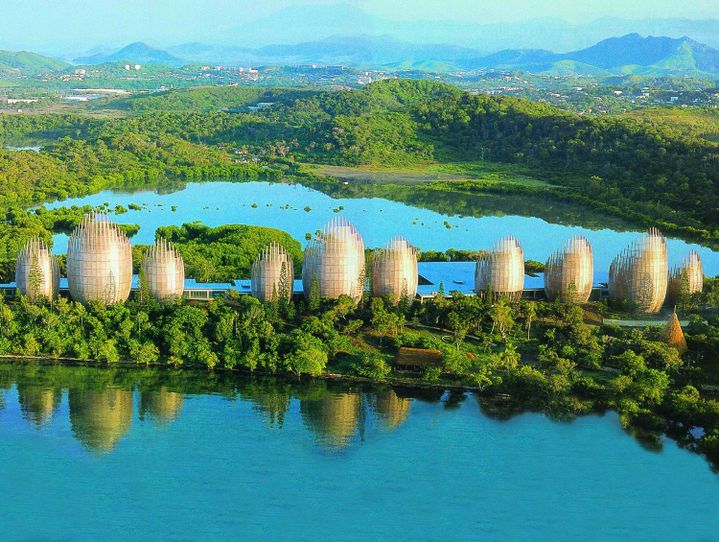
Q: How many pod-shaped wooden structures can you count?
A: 10